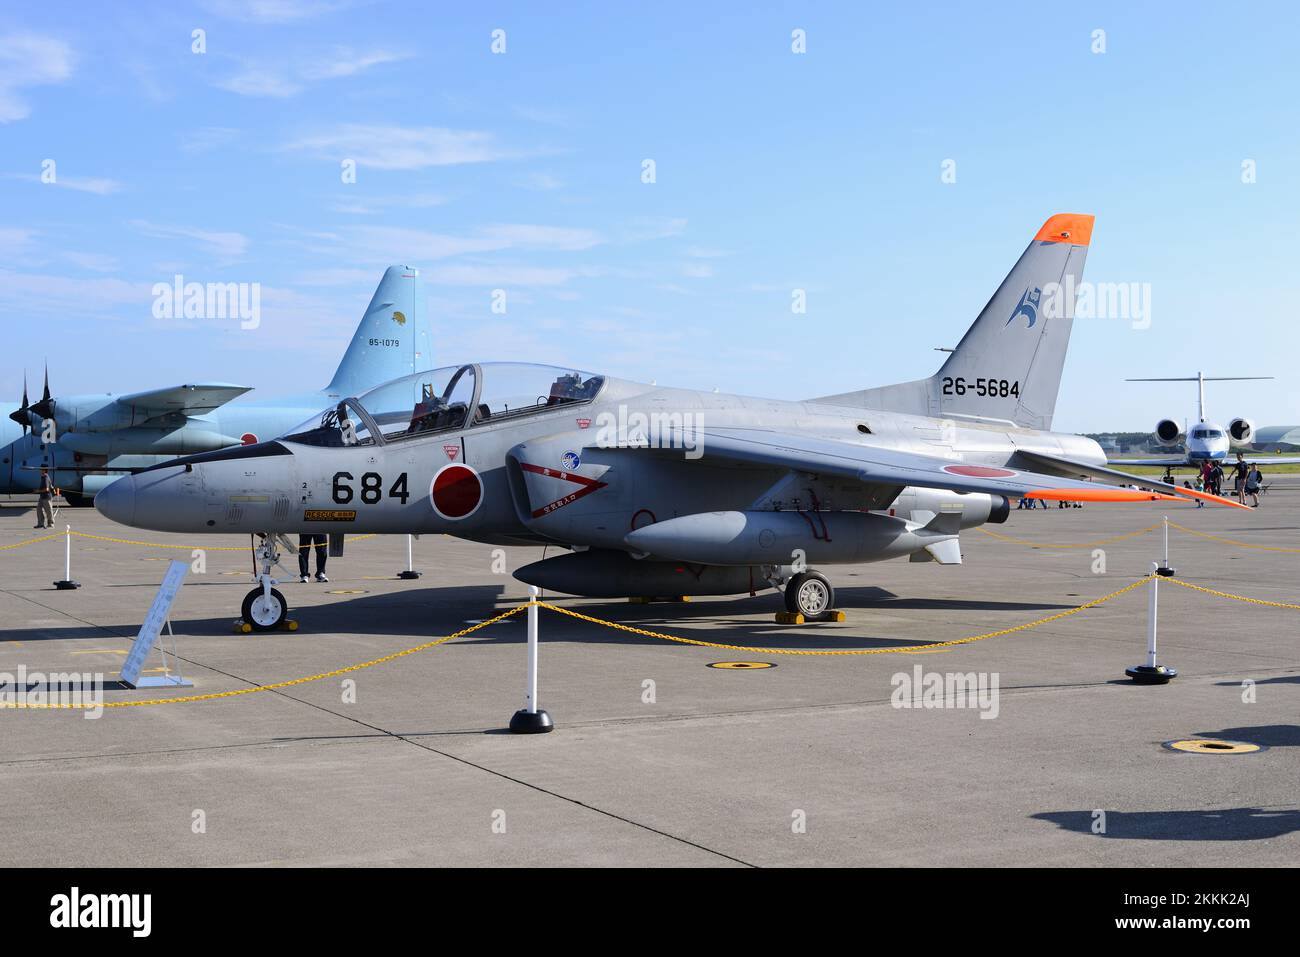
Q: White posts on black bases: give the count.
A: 5